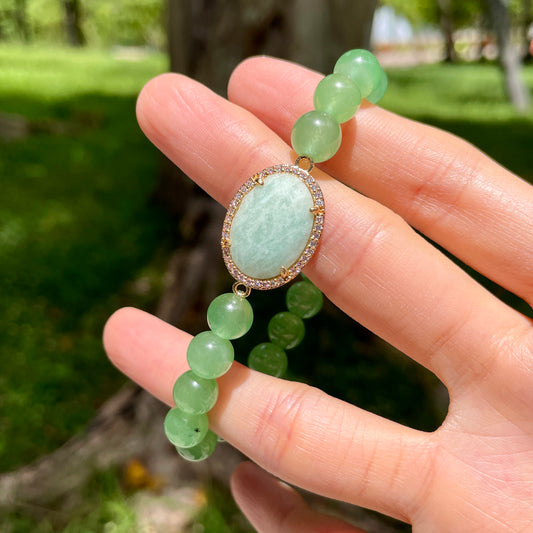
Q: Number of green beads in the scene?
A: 12